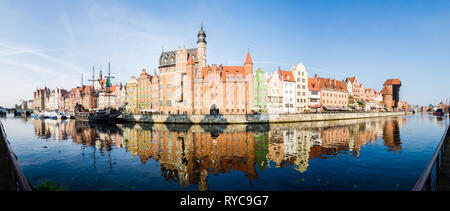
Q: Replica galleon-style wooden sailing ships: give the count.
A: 1